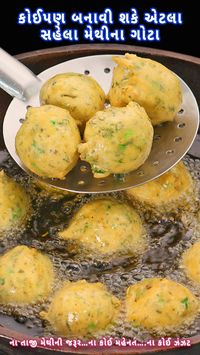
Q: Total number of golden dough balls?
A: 11